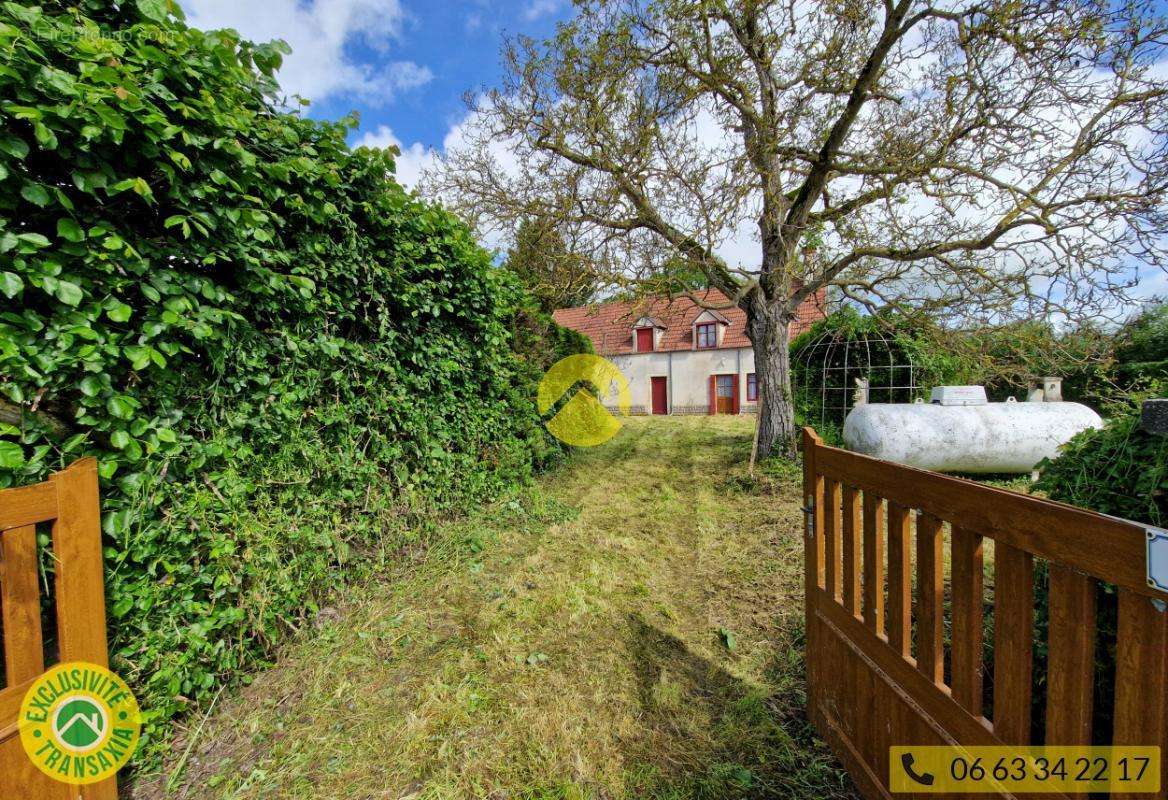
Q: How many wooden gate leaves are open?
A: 2